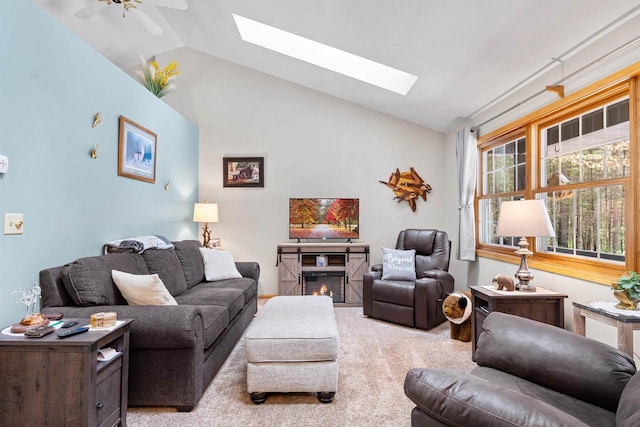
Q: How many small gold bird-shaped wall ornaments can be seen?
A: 3